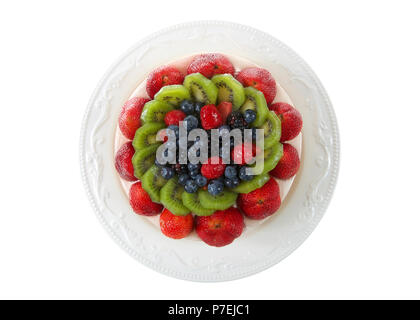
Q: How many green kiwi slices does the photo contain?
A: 14